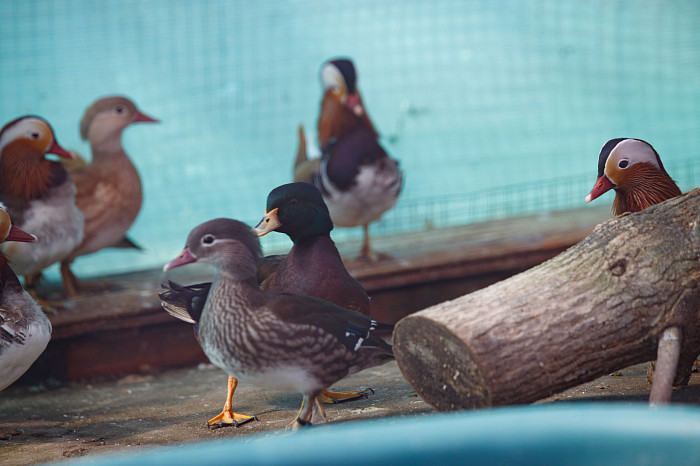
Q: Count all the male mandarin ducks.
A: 4